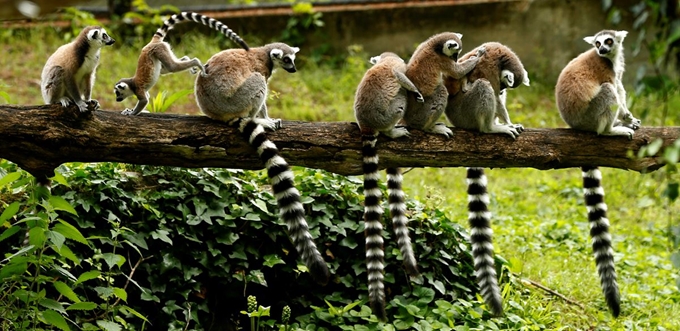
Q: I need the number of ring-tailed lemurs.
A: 7